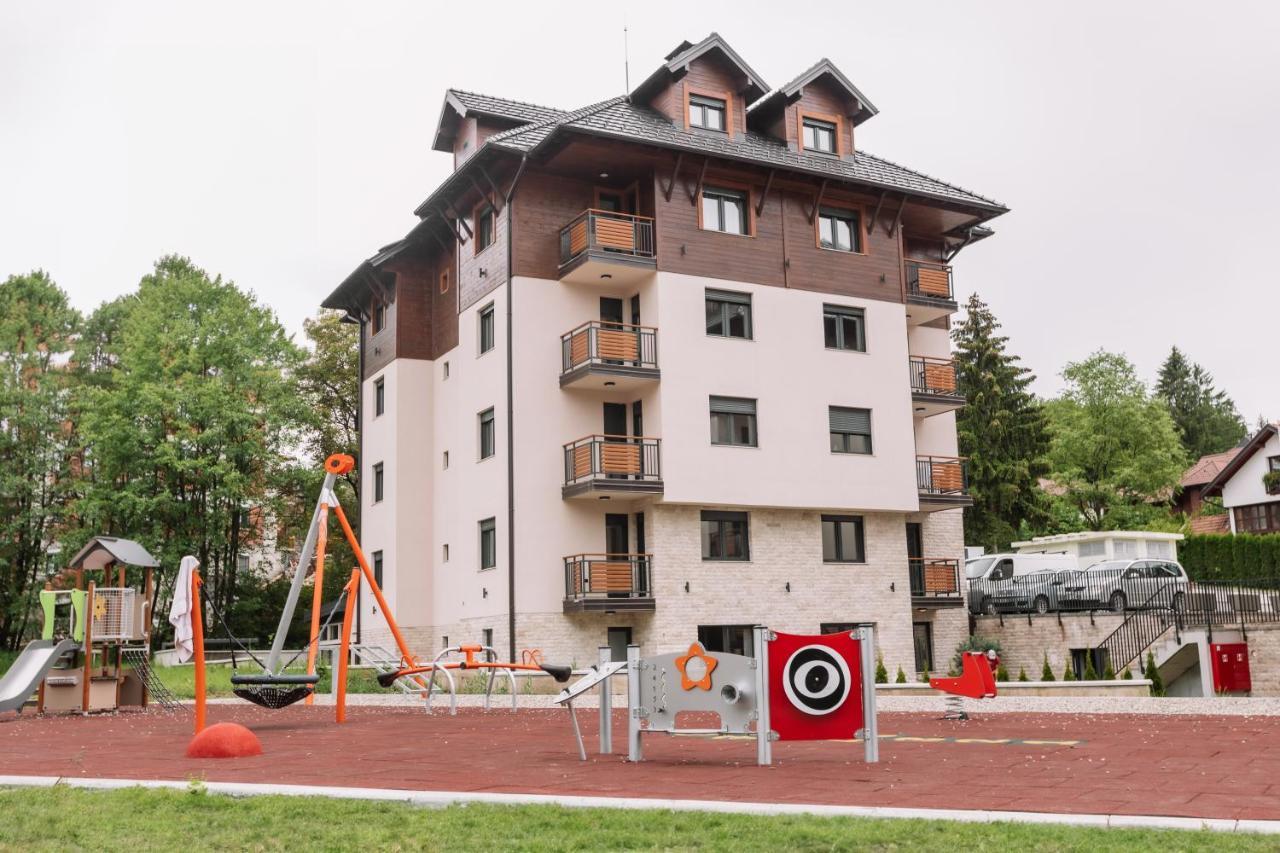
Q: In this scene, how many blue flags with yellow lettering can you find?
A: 0